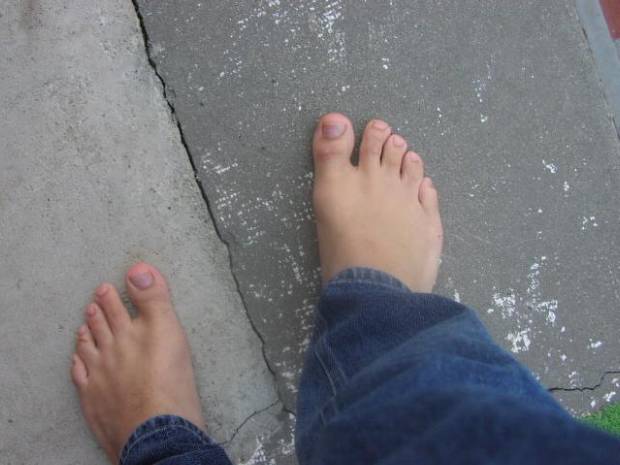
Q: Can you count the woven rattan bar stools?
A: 0